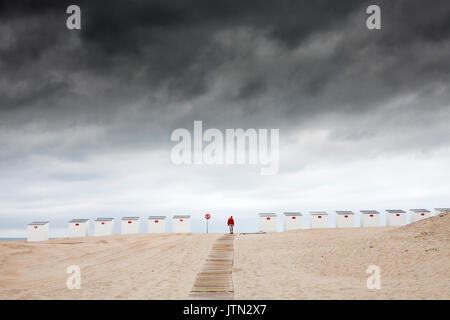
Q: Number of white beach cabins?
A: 14